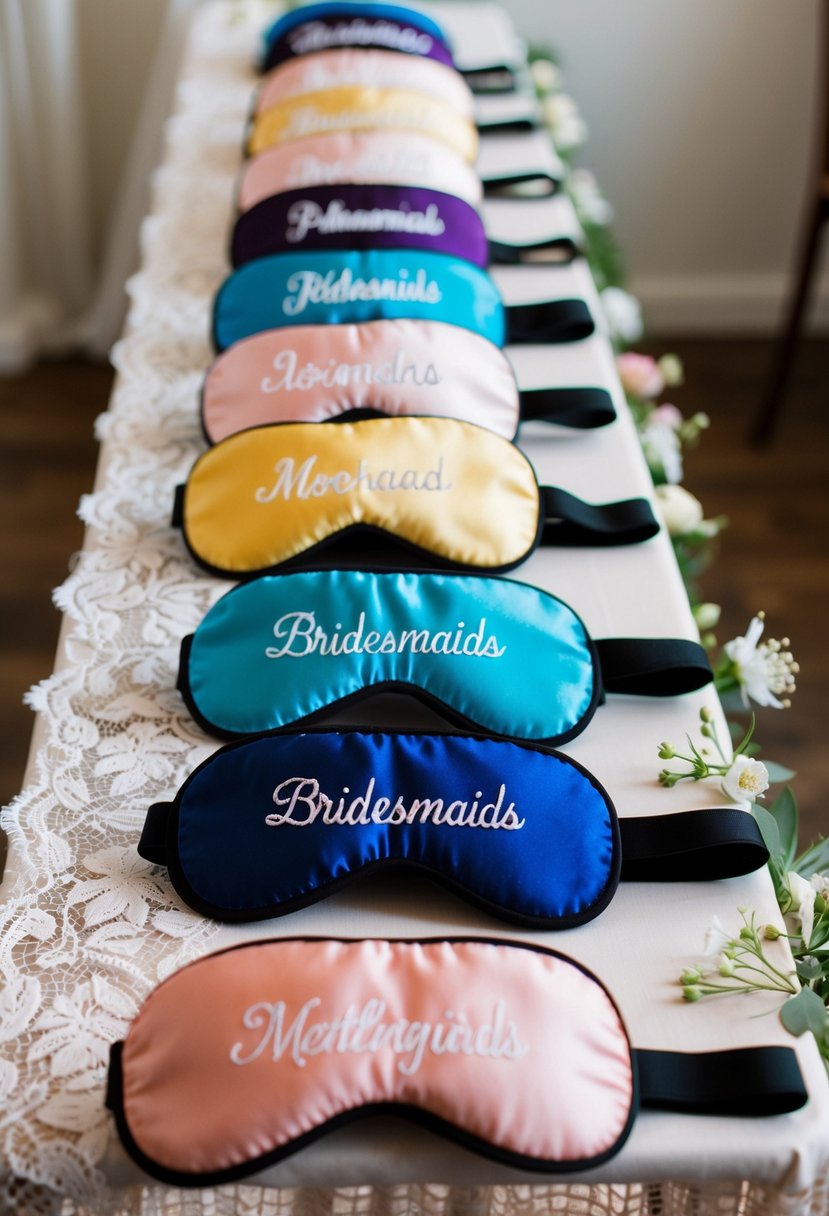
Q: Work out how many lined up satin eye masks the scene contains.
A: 12